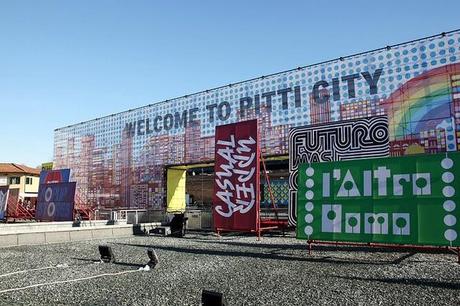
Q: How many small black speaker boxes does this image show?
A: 3